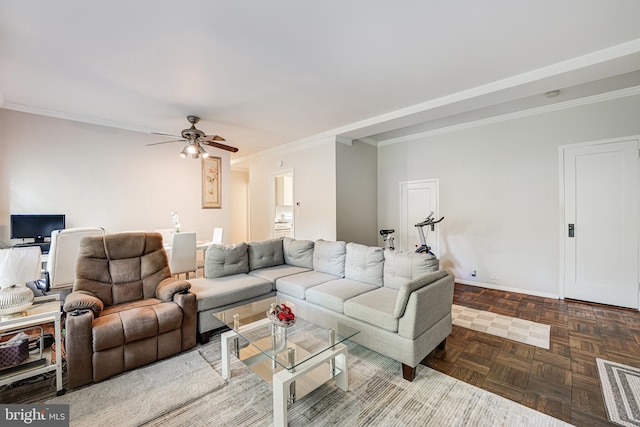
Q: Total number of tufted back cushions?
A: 6